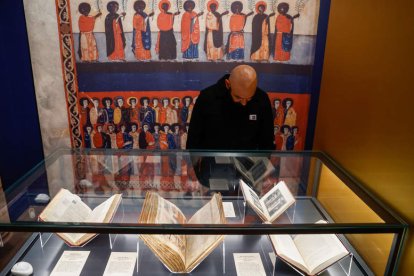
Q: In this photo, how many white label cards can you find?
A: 4